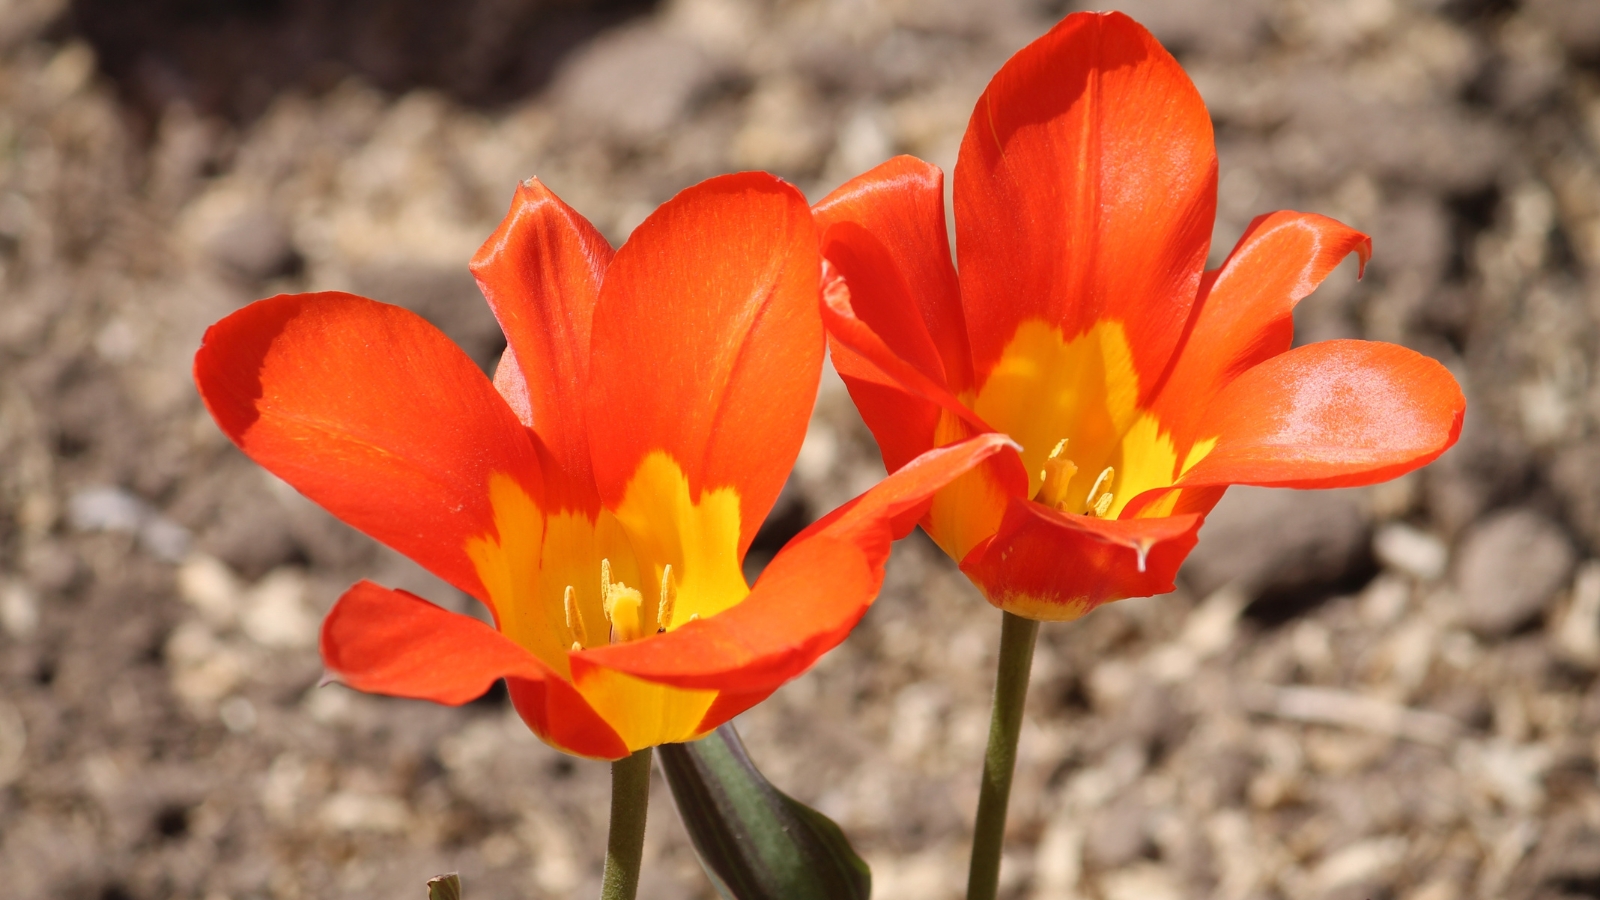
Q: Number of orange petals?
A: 12